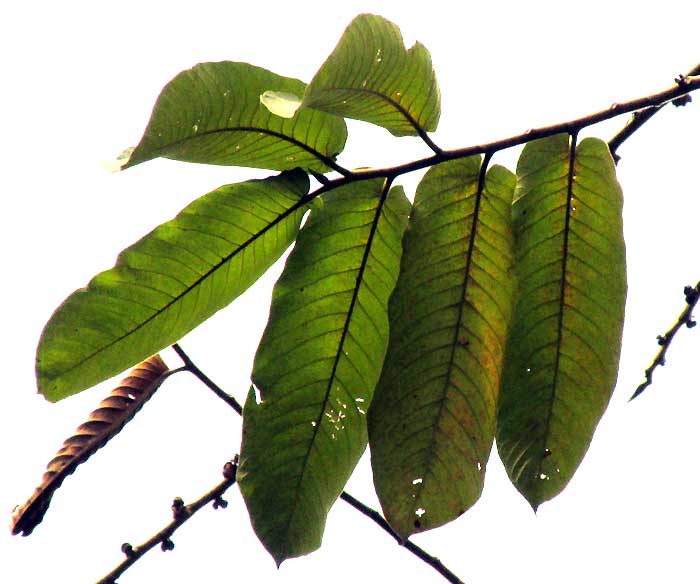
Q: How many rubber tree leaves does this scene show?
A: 7